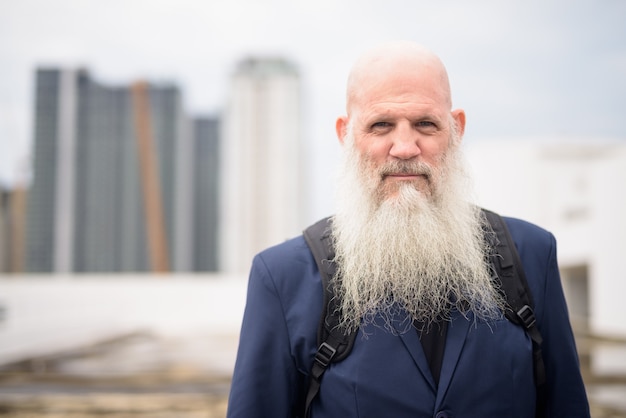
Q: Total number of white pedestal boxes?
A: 0